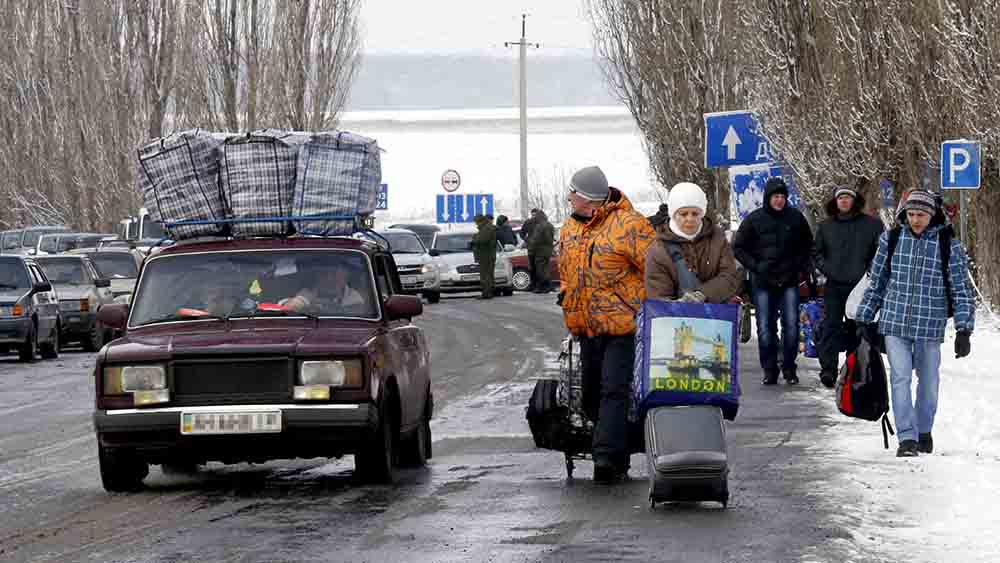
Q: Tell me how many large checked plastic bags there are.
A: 3